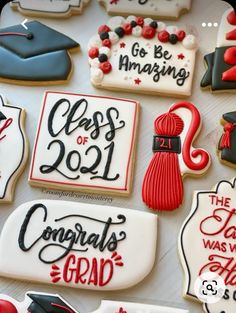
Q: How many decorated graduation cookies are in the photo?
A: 13